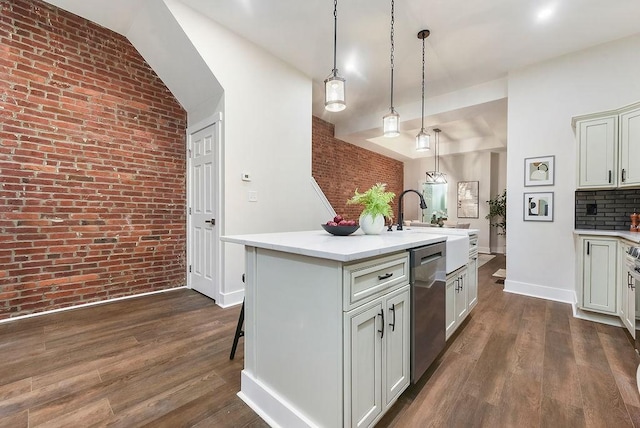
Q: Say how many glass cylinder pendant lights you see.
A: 3